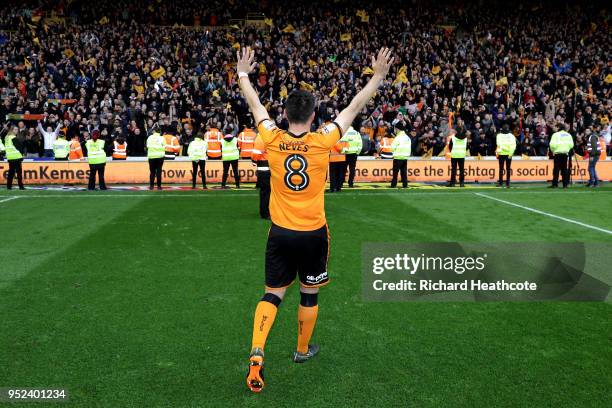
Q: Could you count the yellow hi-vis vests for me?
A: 12